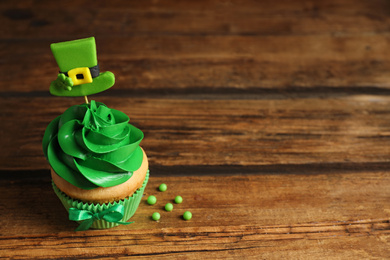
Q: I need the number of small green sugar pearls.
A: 6